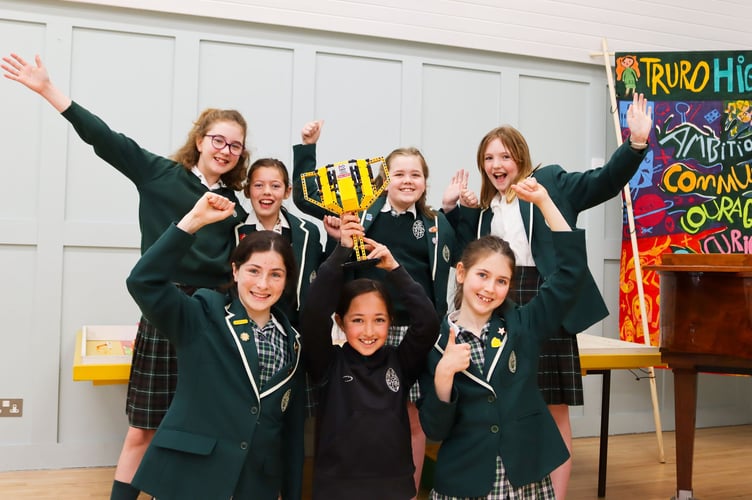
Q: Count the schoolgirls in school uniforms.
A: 7